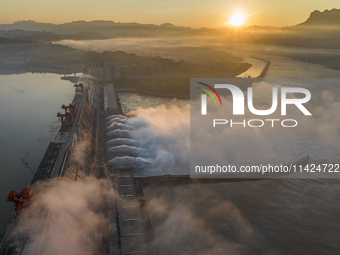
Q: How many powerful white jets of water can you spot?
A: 7